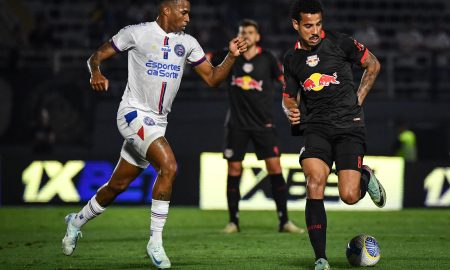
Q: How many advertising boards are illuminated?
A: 3